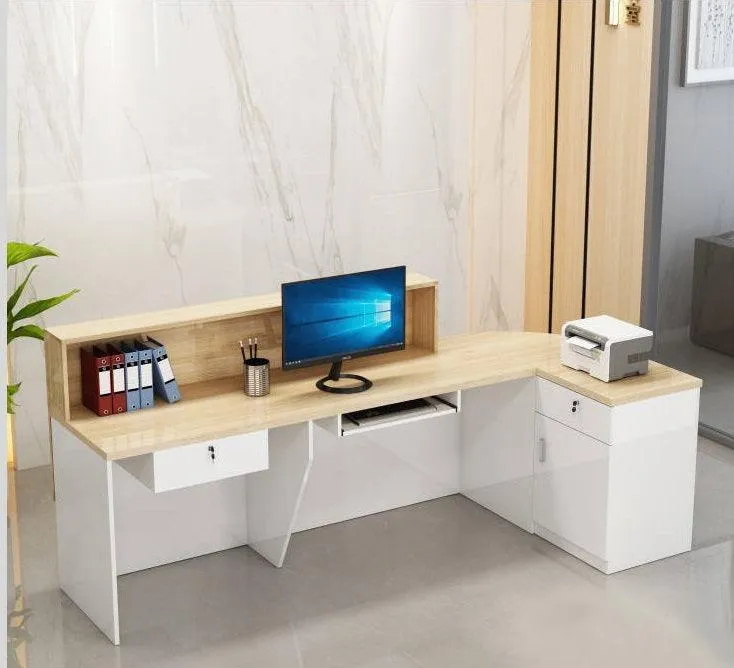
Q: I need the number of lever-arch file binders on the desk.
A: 5